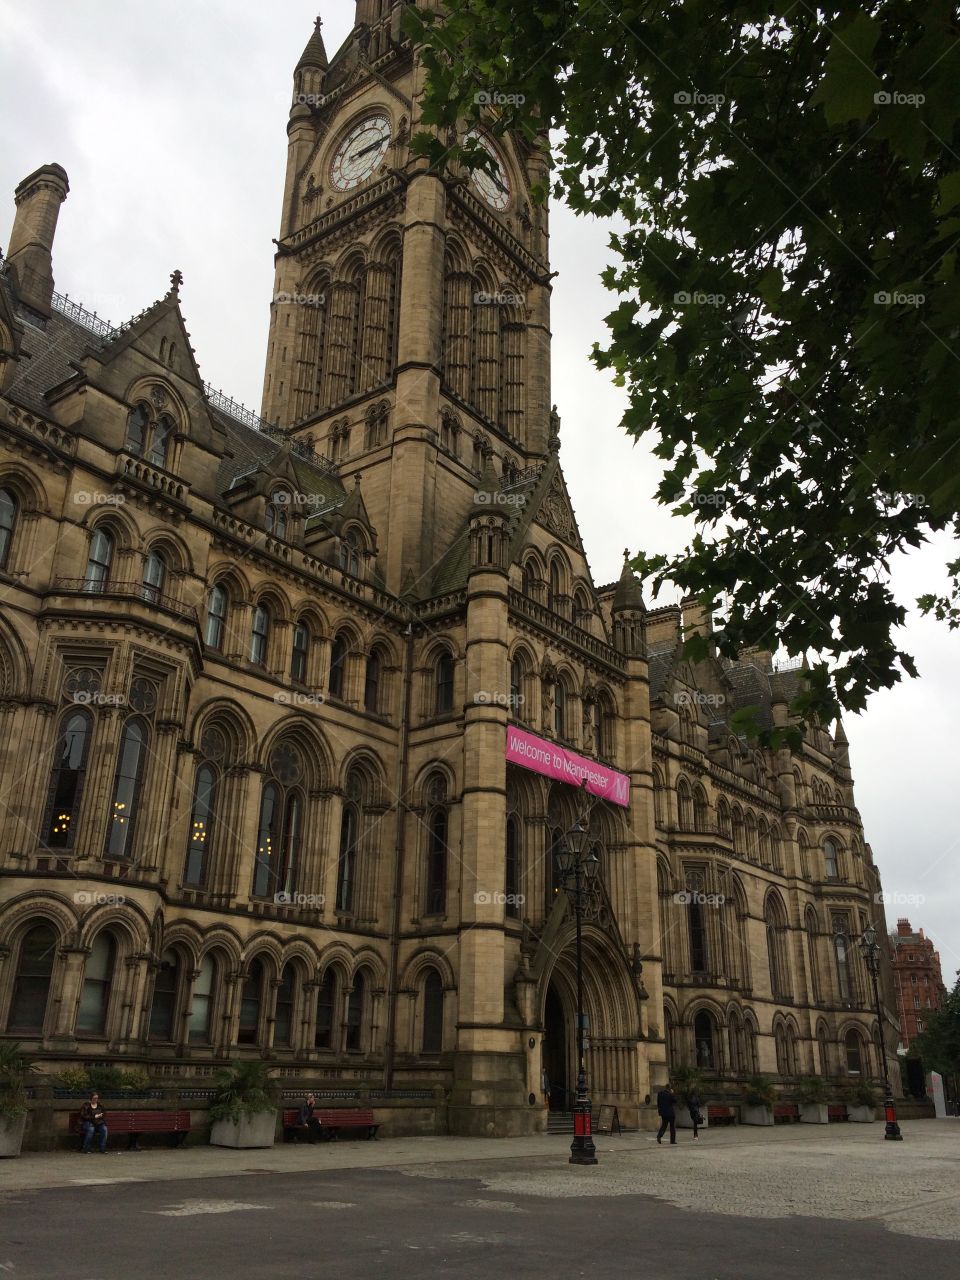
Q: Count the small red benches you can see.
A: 5